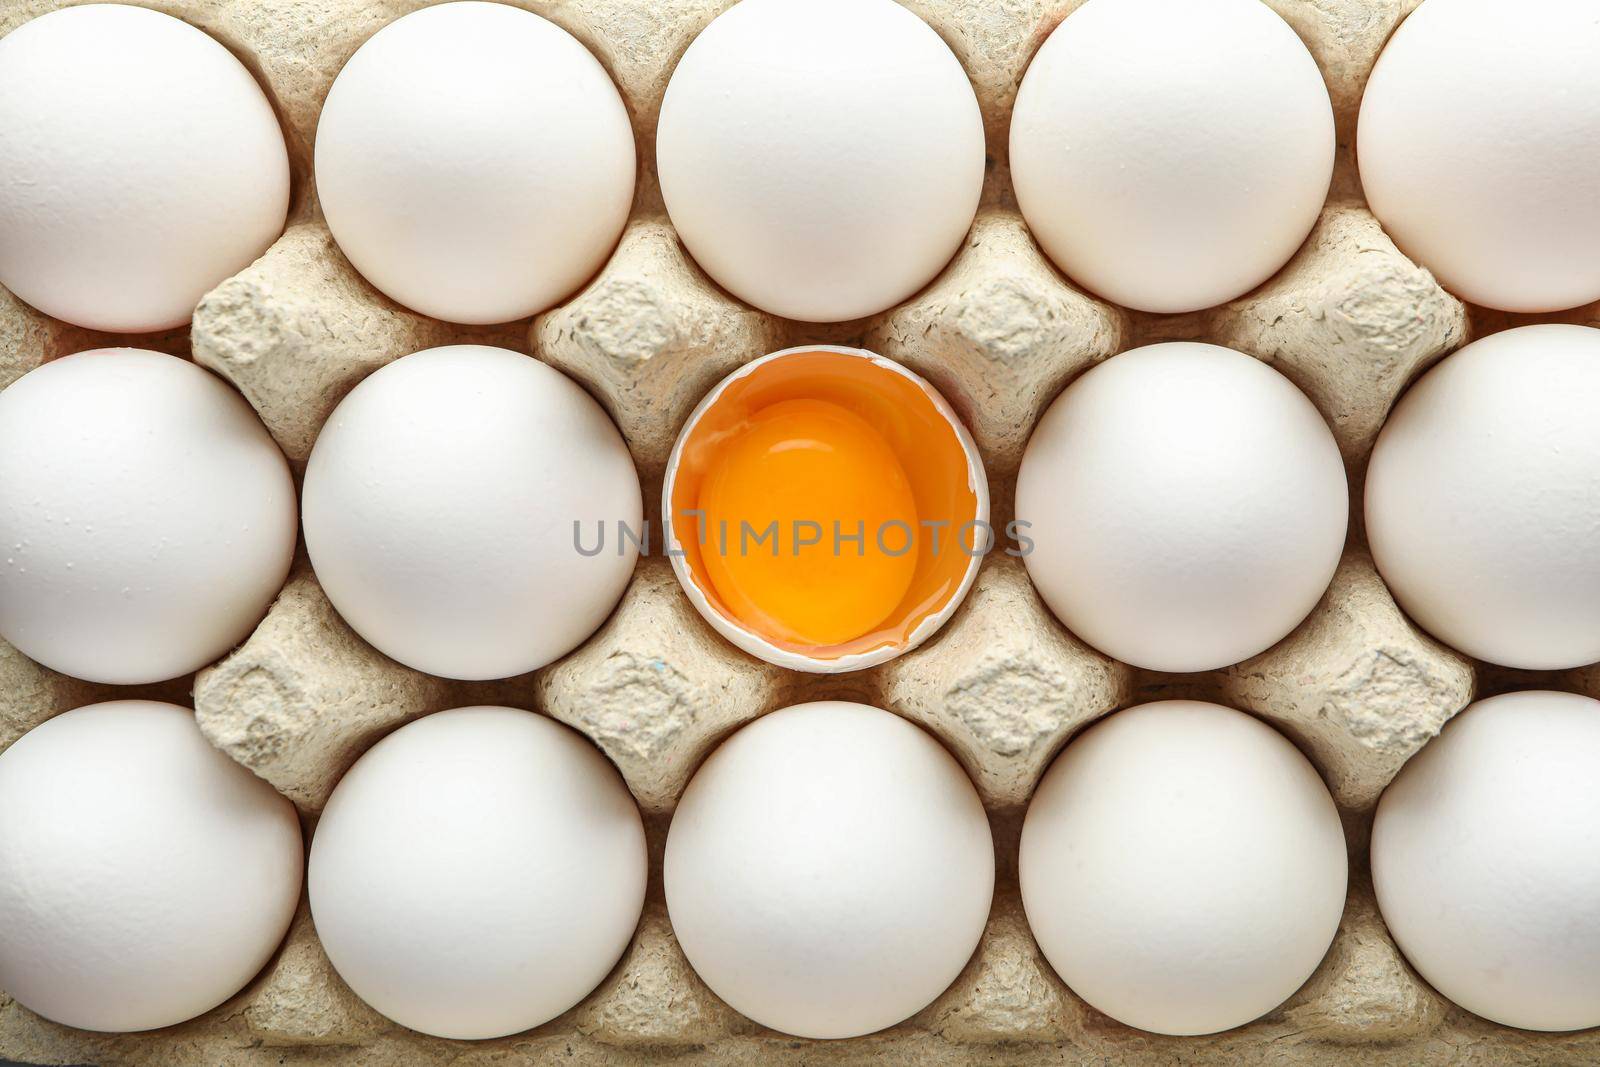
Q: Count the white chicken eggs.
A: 14